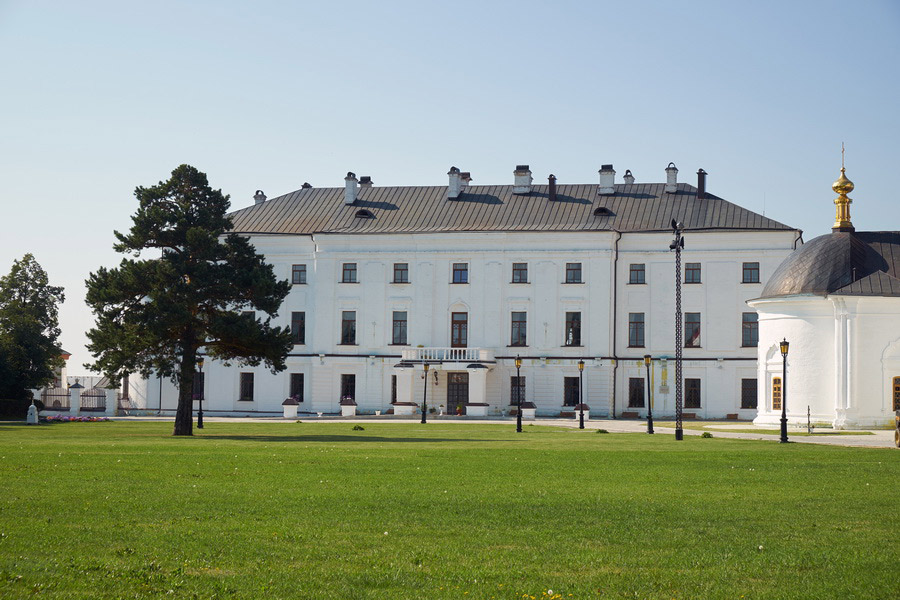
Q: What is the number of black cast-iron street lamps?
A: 6